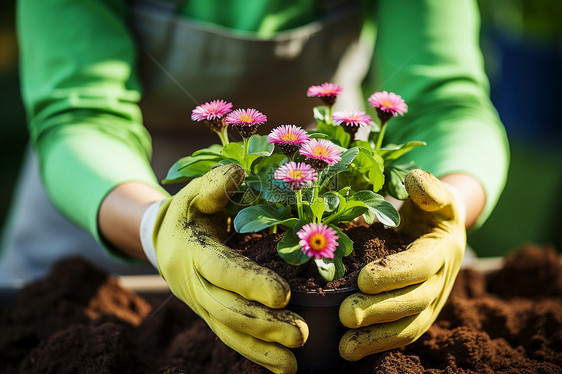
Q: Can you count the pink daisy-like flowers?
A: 9